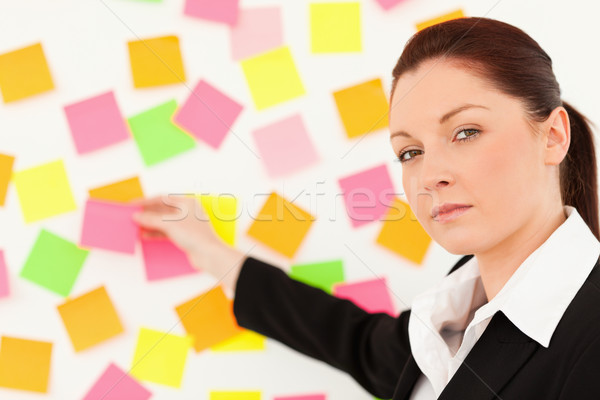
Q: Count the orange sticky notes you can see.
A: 11